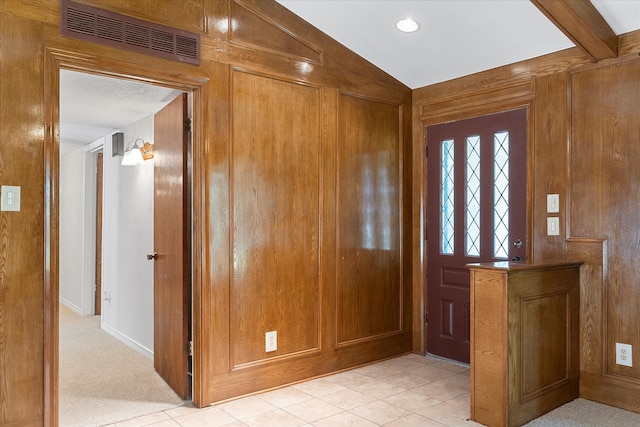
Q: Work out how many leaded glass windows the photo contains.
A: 3